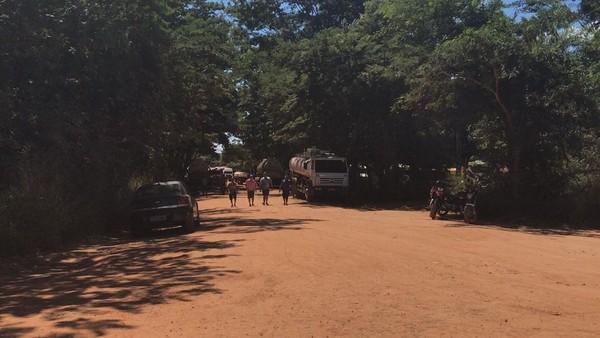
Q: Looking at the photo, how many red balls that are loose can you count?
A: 0